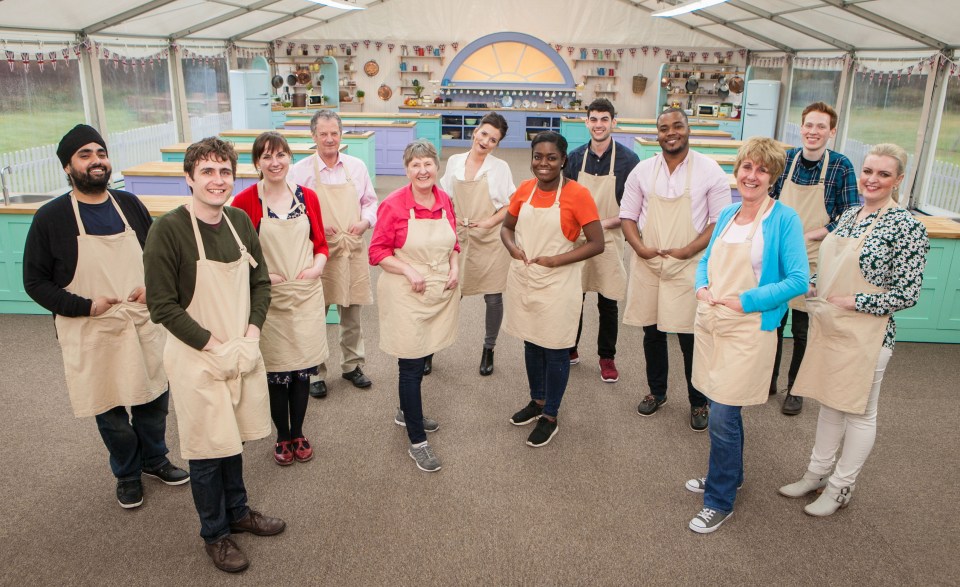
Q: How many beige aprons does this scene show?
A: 12